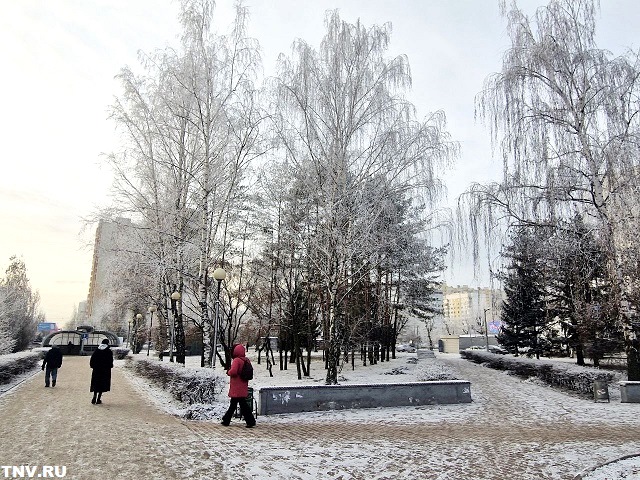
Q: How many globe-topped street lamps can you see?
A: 5